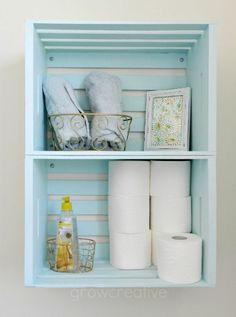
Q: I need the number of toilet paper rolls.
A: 7